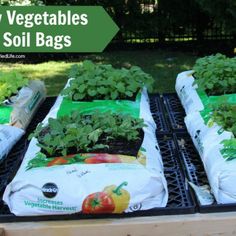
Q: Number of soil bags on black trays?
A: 6